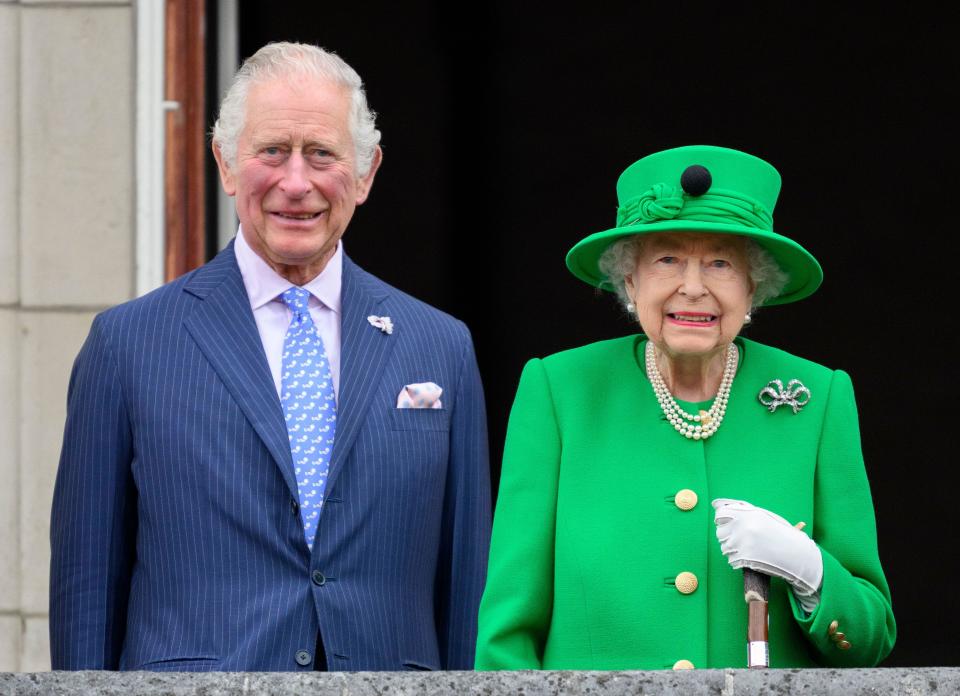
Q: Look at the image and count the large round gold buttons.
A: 3